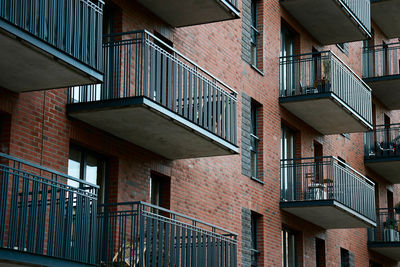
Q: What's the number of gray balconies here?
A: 12